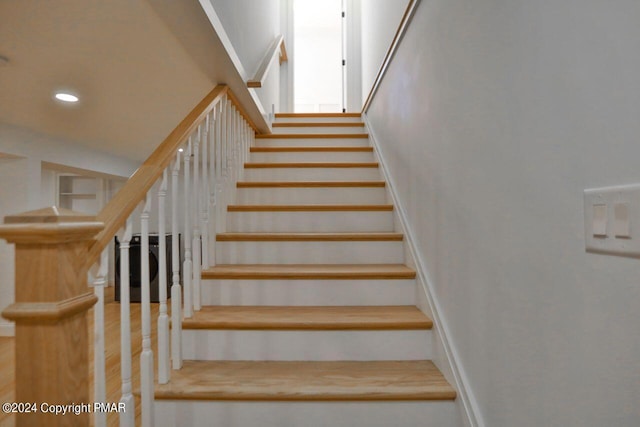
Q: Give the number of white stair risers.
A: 11